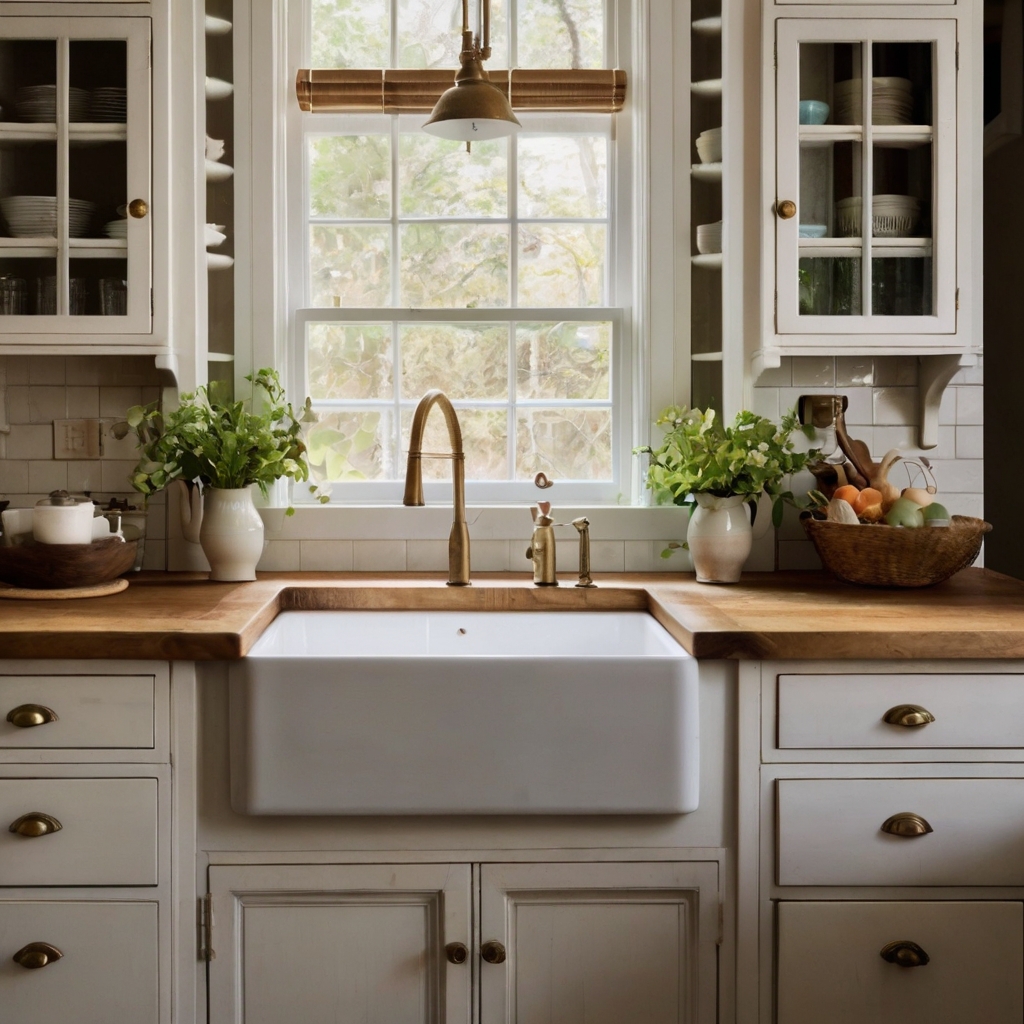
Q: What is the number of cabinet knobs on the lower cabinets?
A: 2